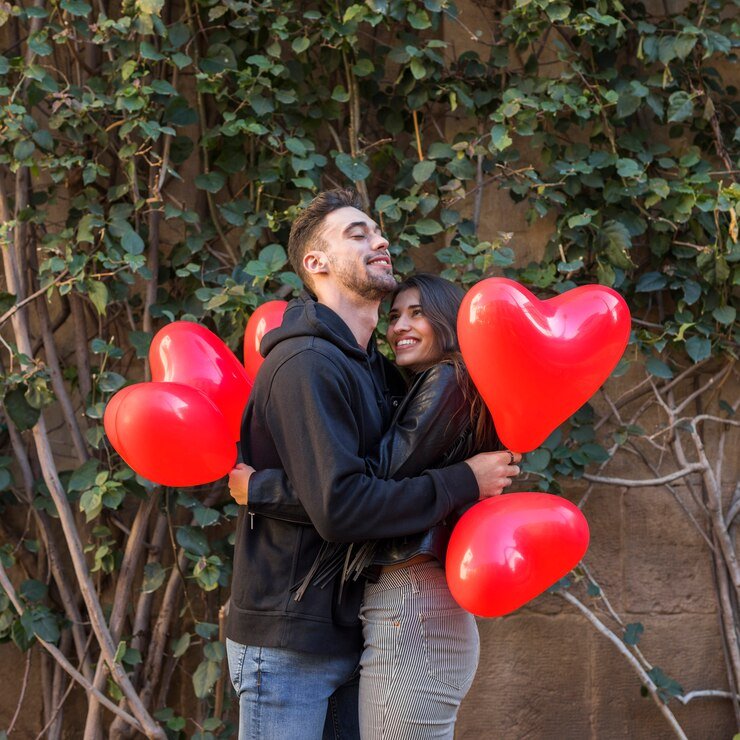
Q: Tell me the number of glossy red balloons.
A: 5